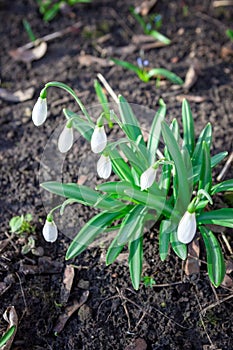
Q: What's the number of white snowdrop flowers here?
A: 7